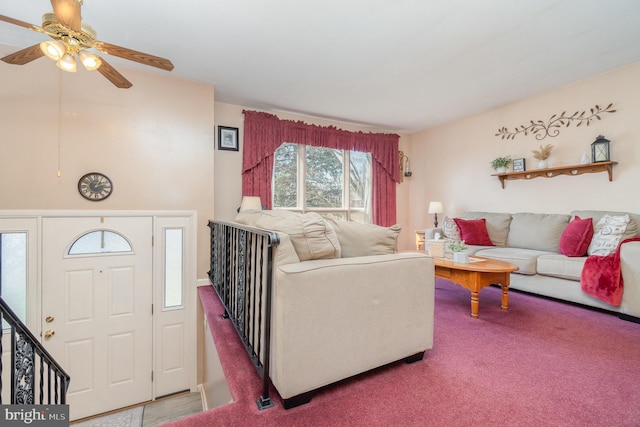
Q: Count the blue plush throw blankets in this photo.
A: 0